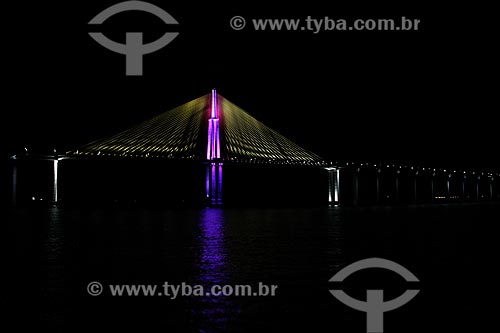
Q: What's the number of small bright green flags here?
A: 0